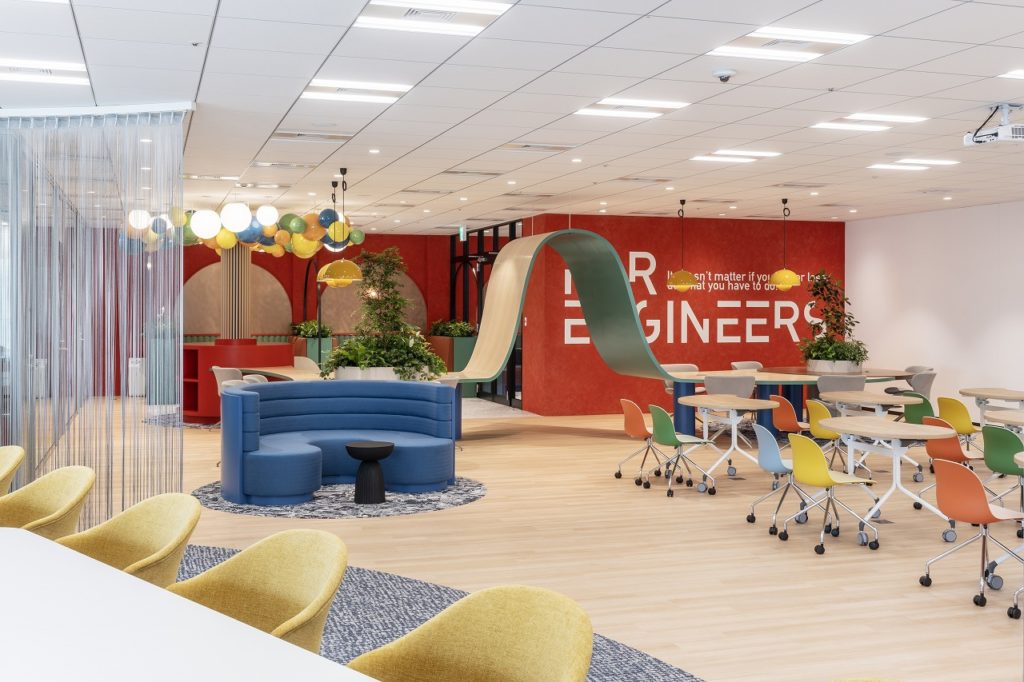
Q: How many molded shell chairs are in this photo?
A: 11